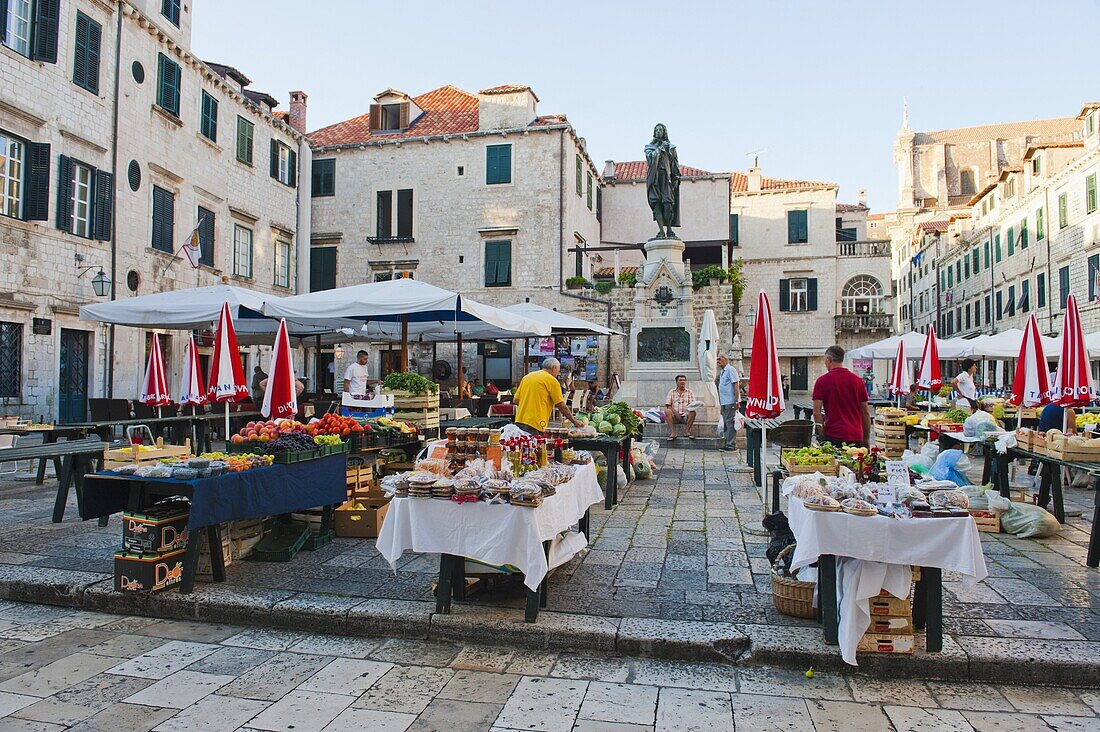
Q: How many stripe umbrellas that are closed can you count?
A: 9